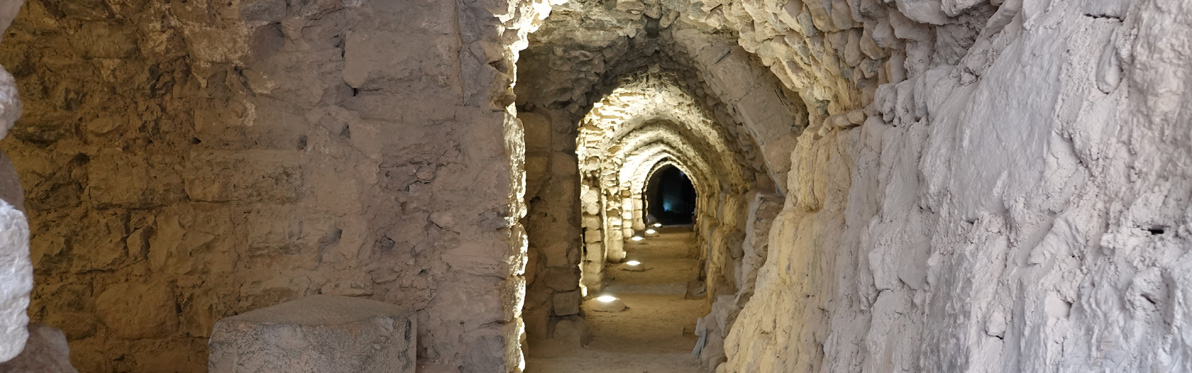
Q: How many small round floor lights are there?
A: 5